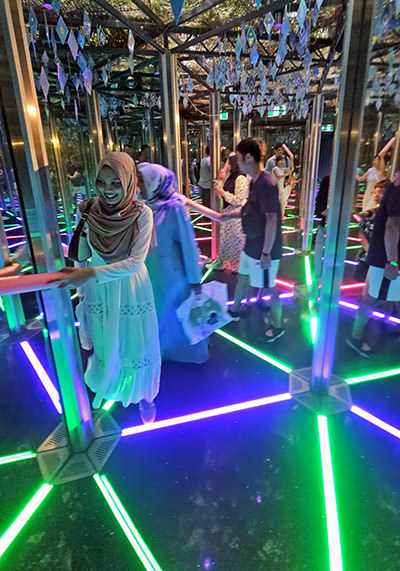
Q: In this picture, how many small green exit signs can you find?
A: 3